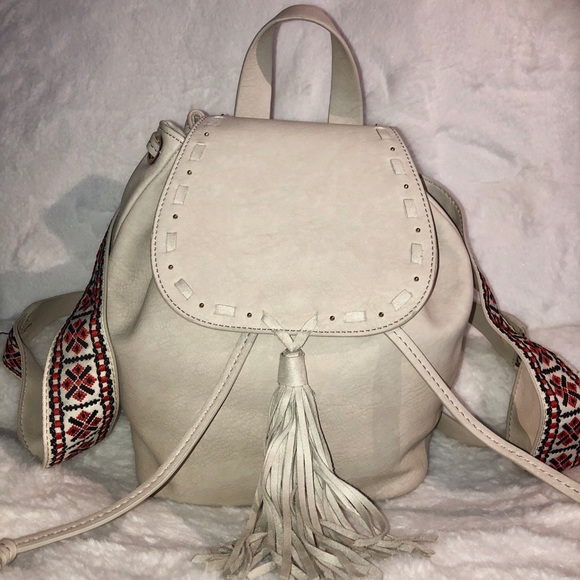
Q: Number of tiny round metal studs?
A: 12